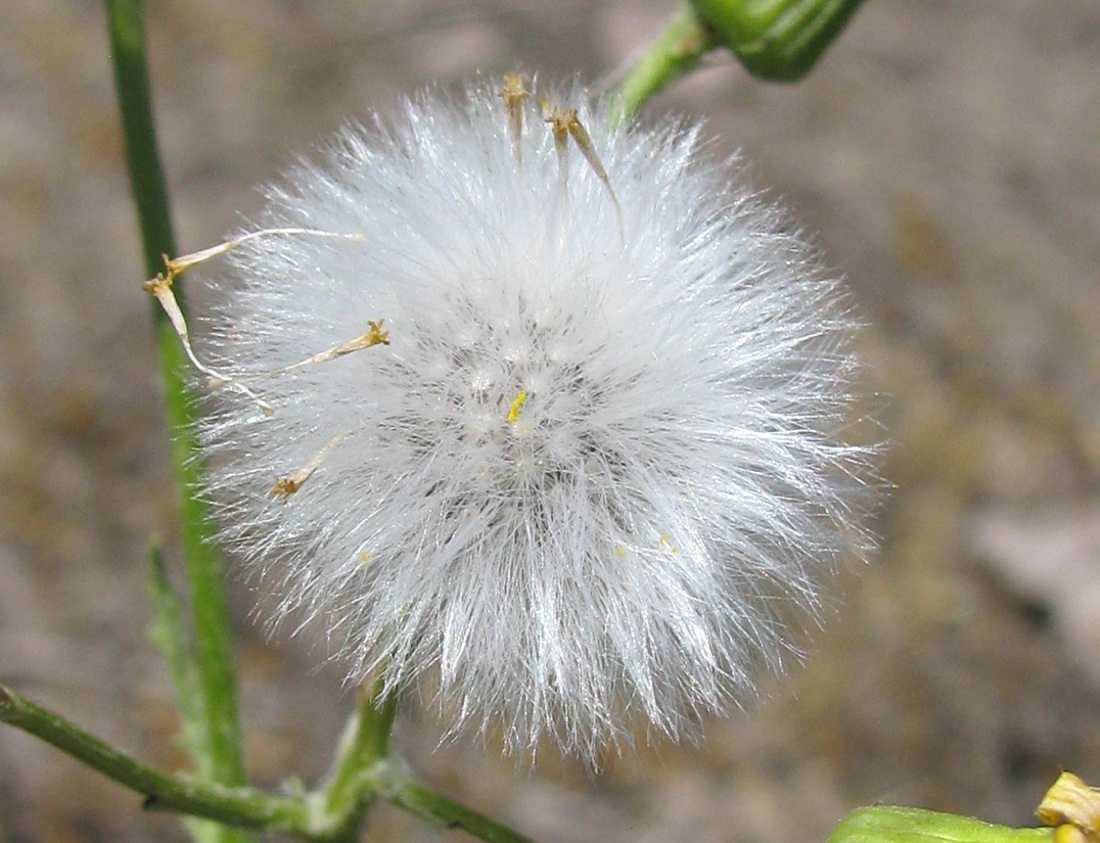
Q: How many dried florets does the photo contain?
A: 7